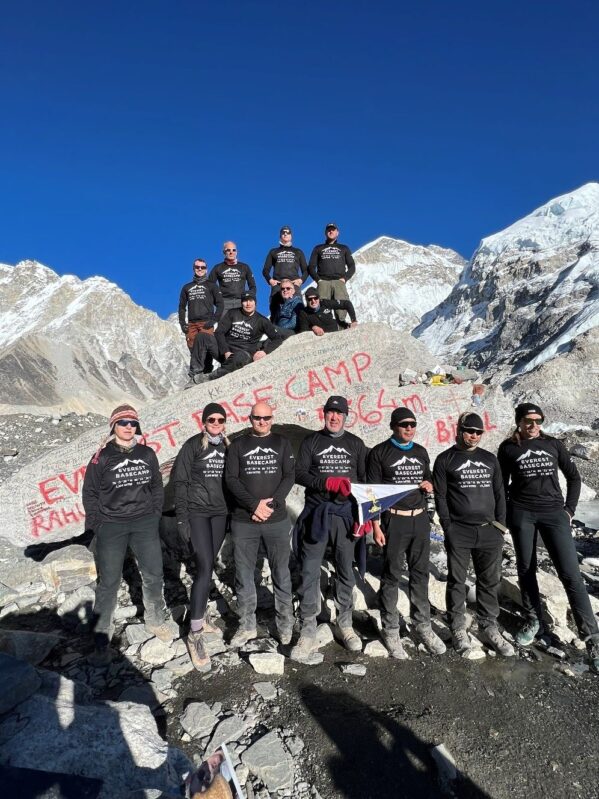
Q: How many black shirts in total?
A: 13